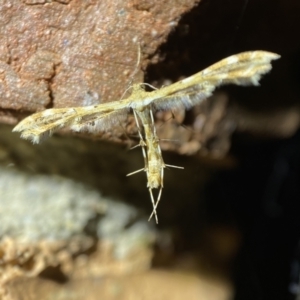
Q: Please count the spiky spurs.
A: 4